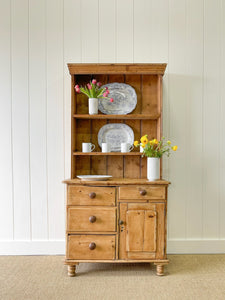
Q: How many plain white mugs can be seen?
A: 4